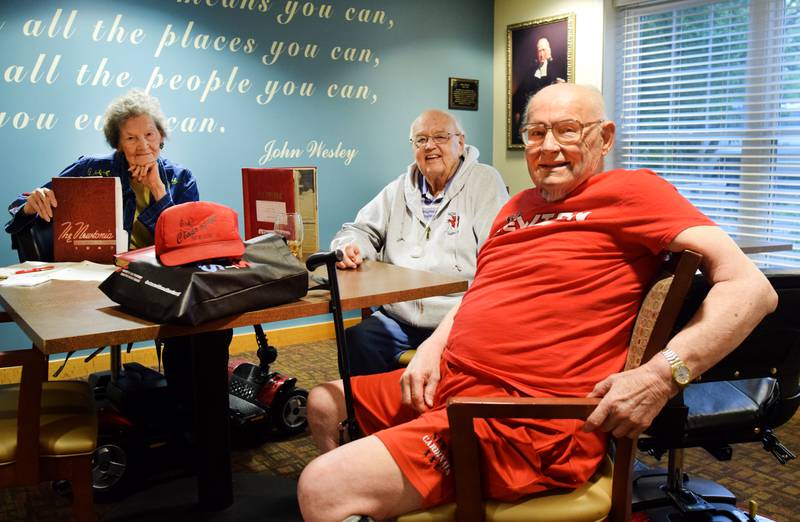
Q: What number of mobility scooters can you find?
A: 2